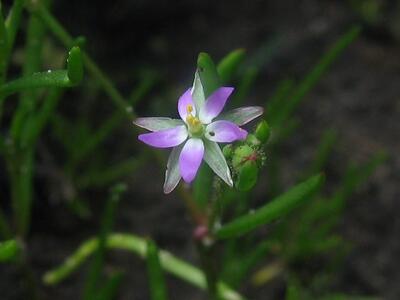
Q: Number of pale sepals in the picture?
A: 5